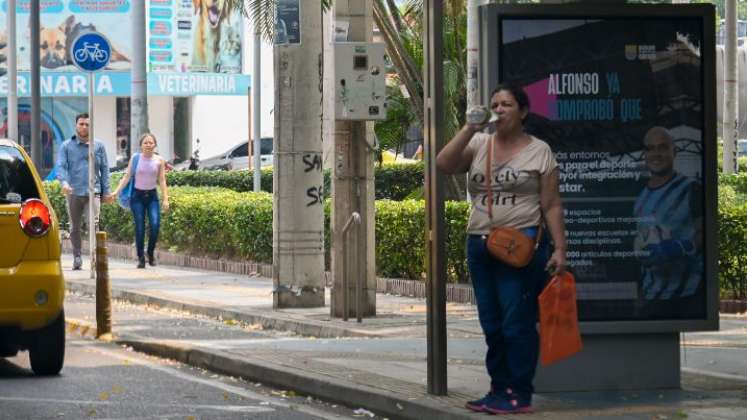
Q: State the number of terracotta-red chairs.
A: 0